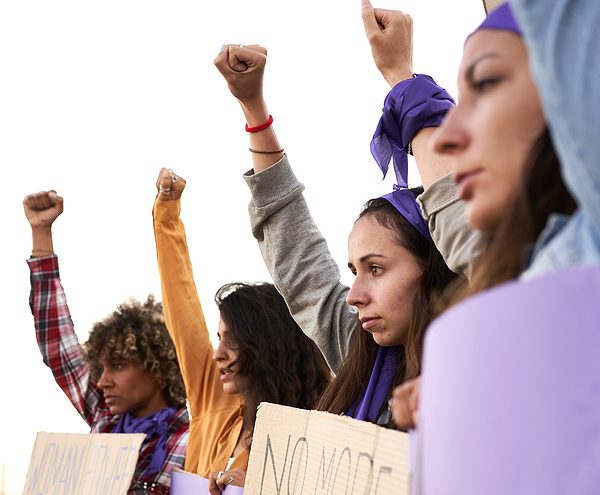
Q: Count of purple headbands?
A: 2